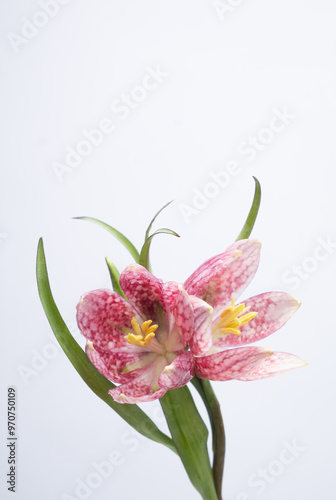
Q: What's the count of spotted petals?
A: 12